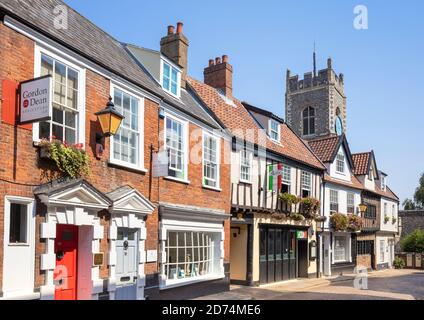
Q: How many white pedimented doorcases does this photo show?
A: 2